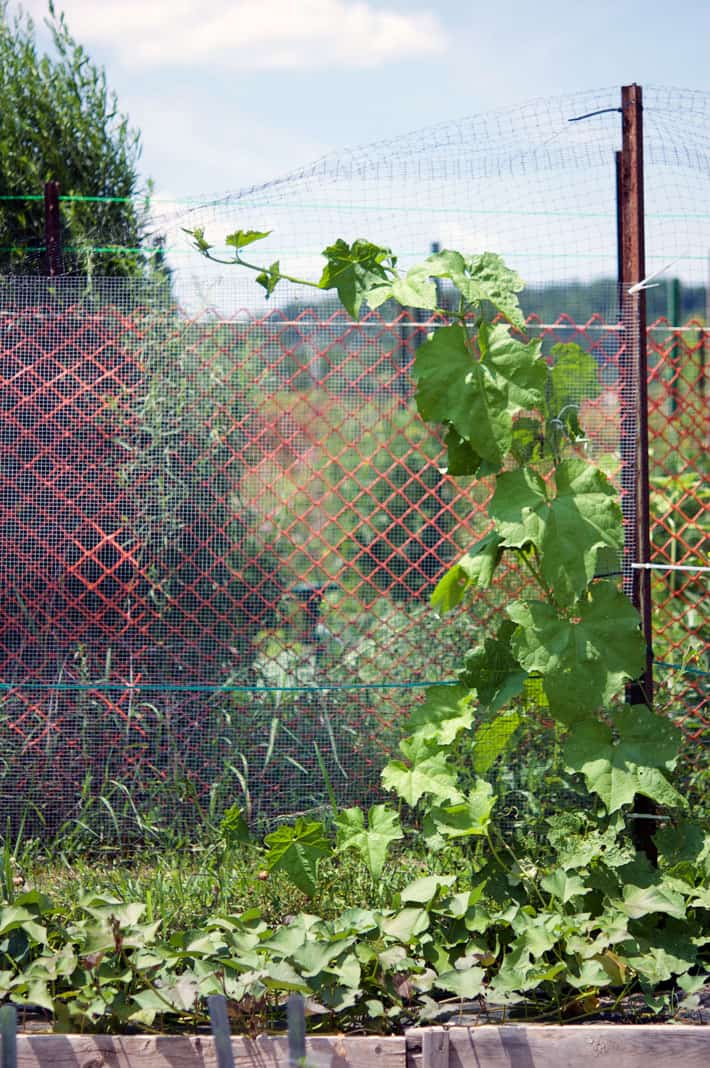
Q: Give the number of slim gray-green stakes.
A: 3